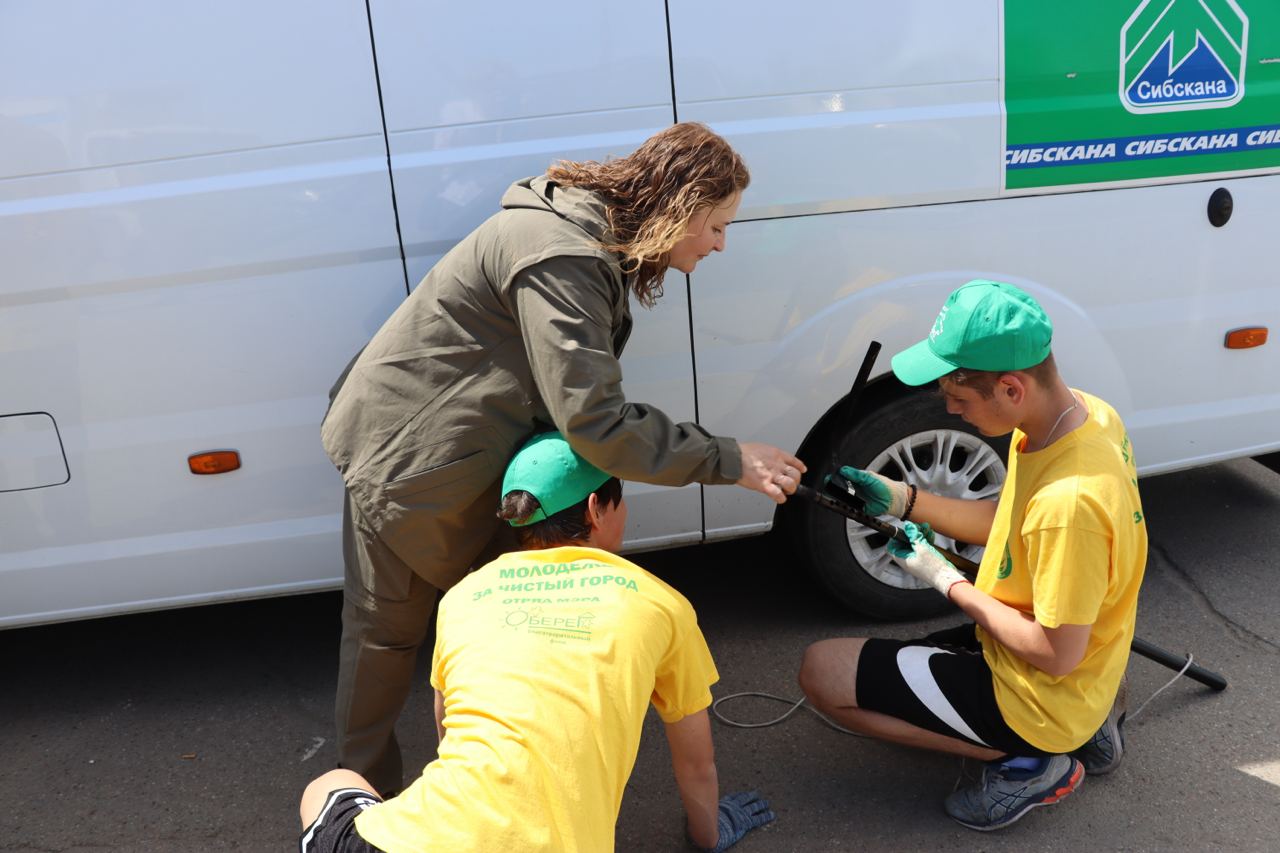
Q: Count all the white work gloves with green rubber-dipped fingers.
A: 2